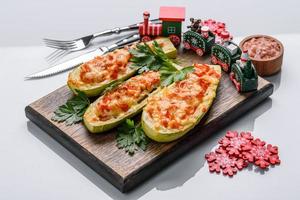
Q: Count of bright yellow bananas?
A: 0